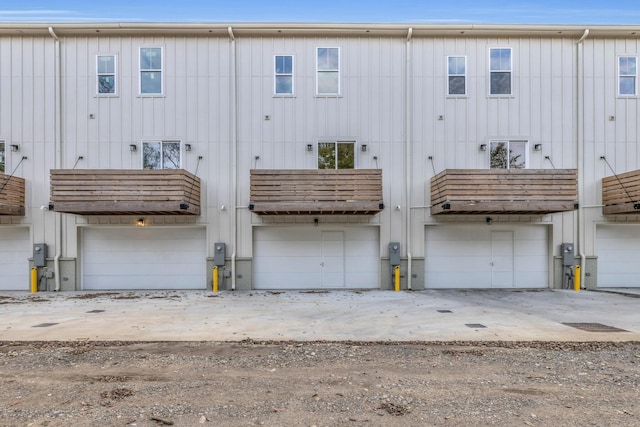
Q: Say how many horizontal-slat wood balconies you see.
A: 5